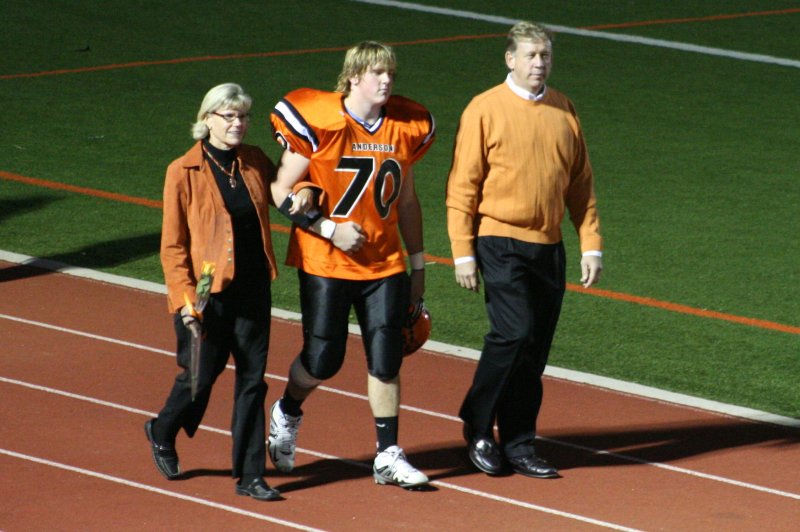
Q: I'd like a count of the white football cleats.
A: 2